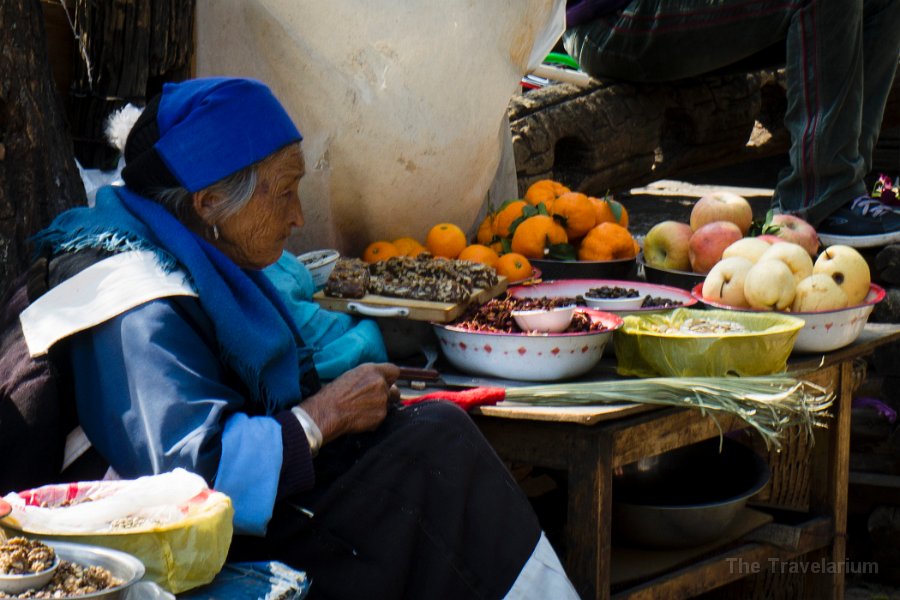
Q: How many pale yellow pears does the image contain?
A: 6